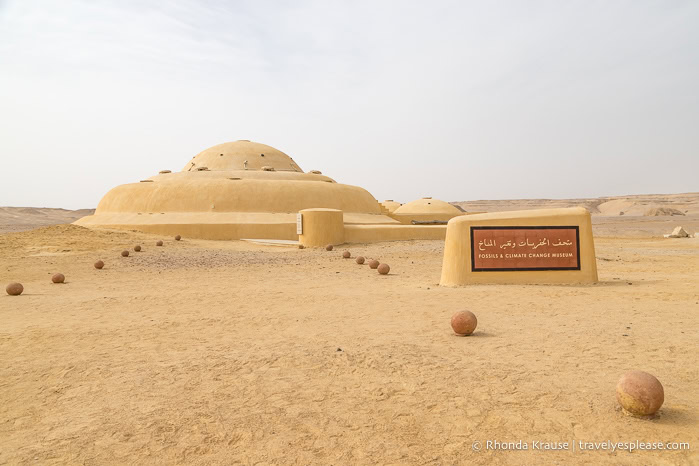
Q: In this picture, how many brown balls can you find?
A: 15